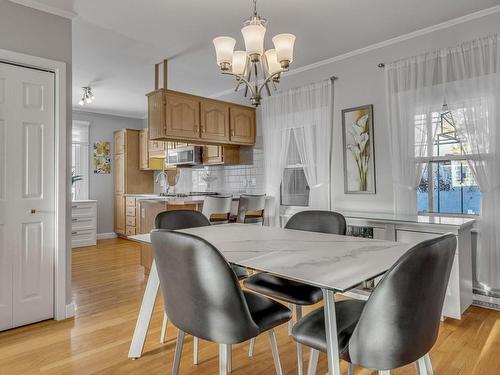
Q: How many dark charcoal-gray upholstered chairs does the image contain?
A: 4